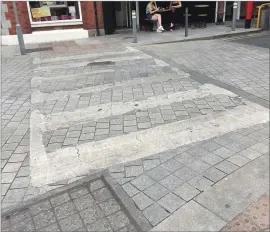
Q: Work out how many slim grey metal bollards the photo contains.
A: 3